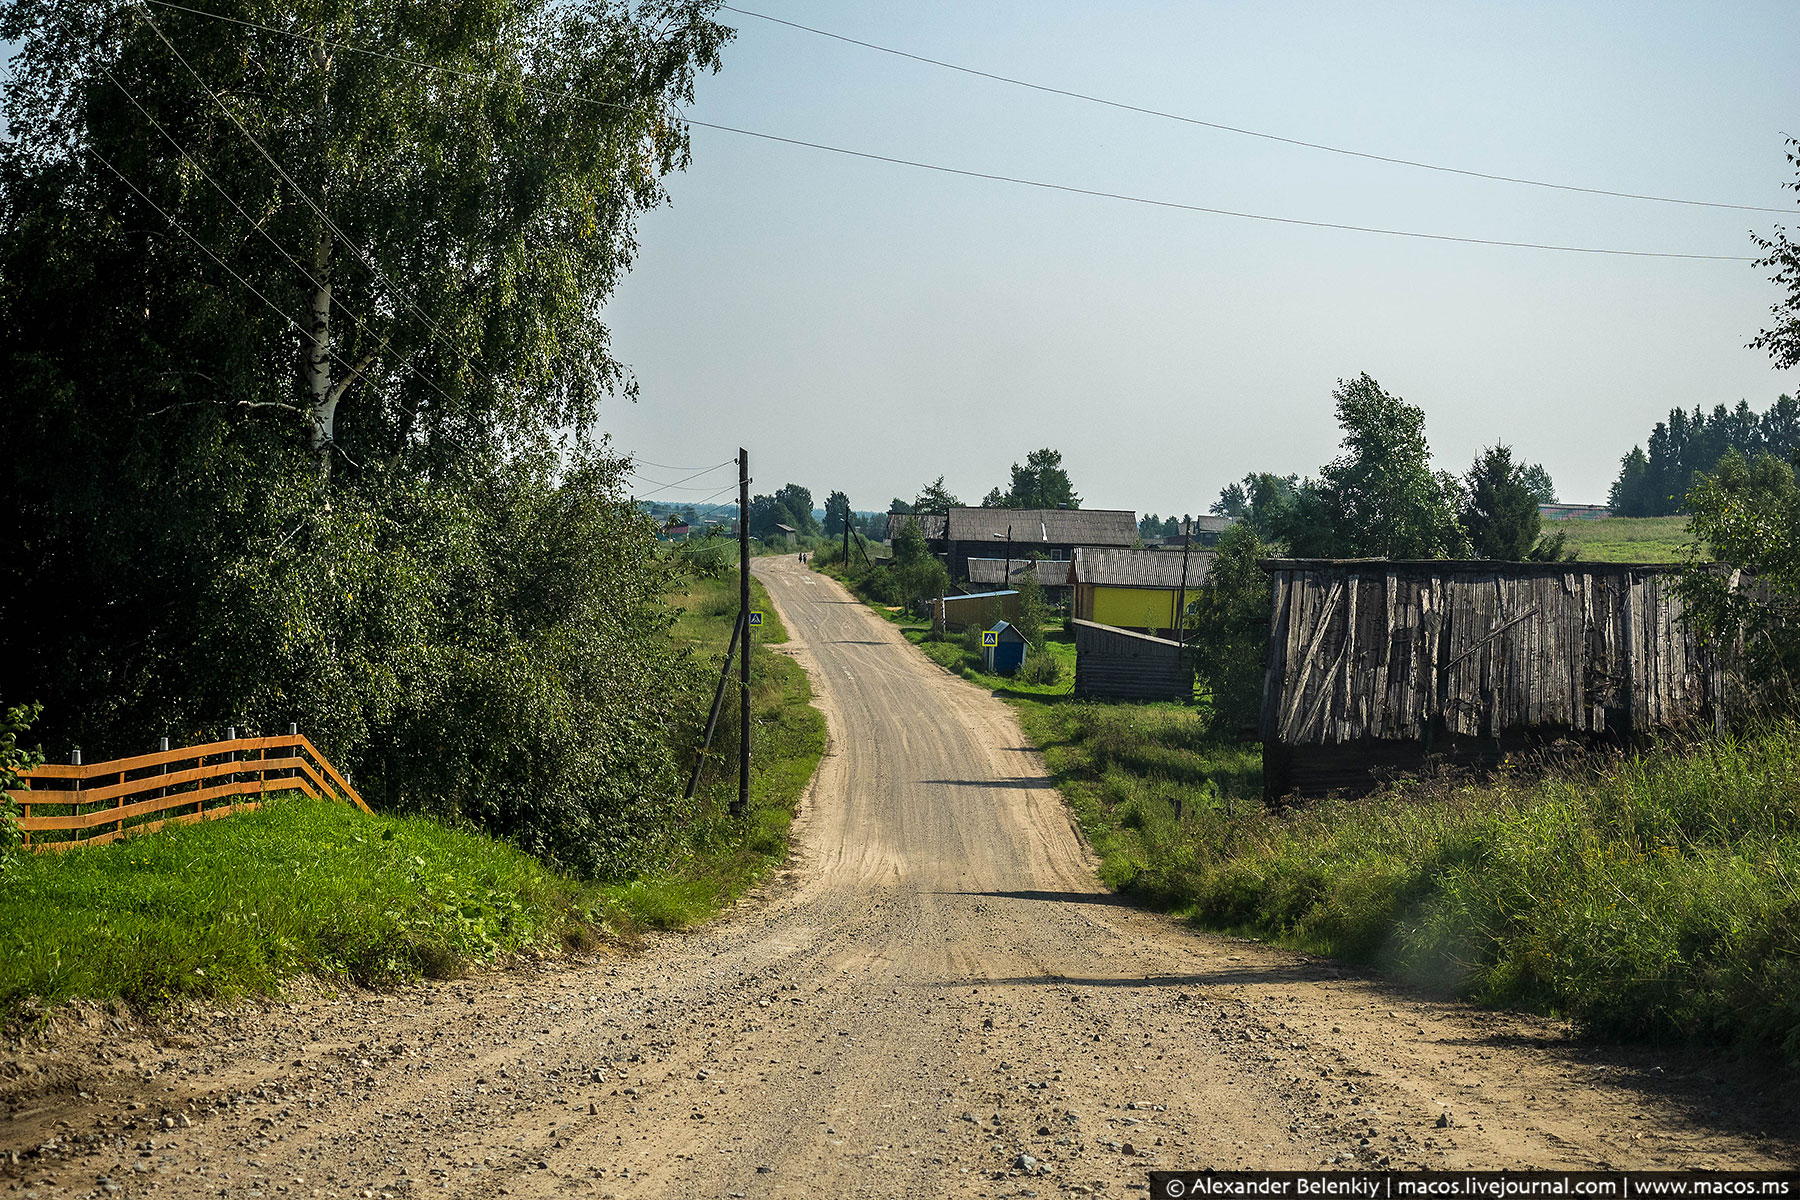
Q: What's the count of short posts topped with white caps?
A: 5